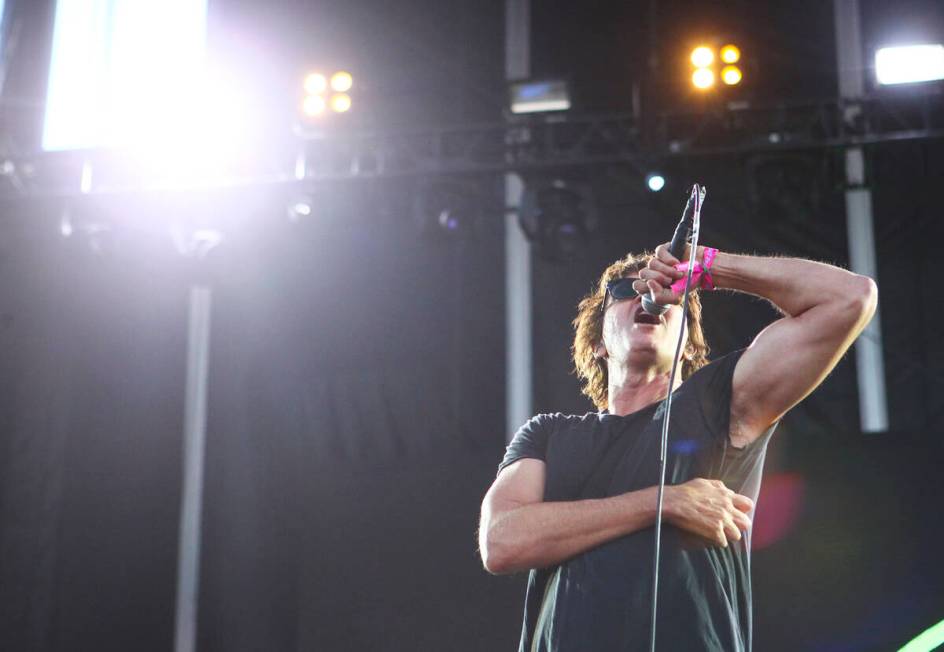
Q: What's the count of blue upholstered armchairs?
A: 0